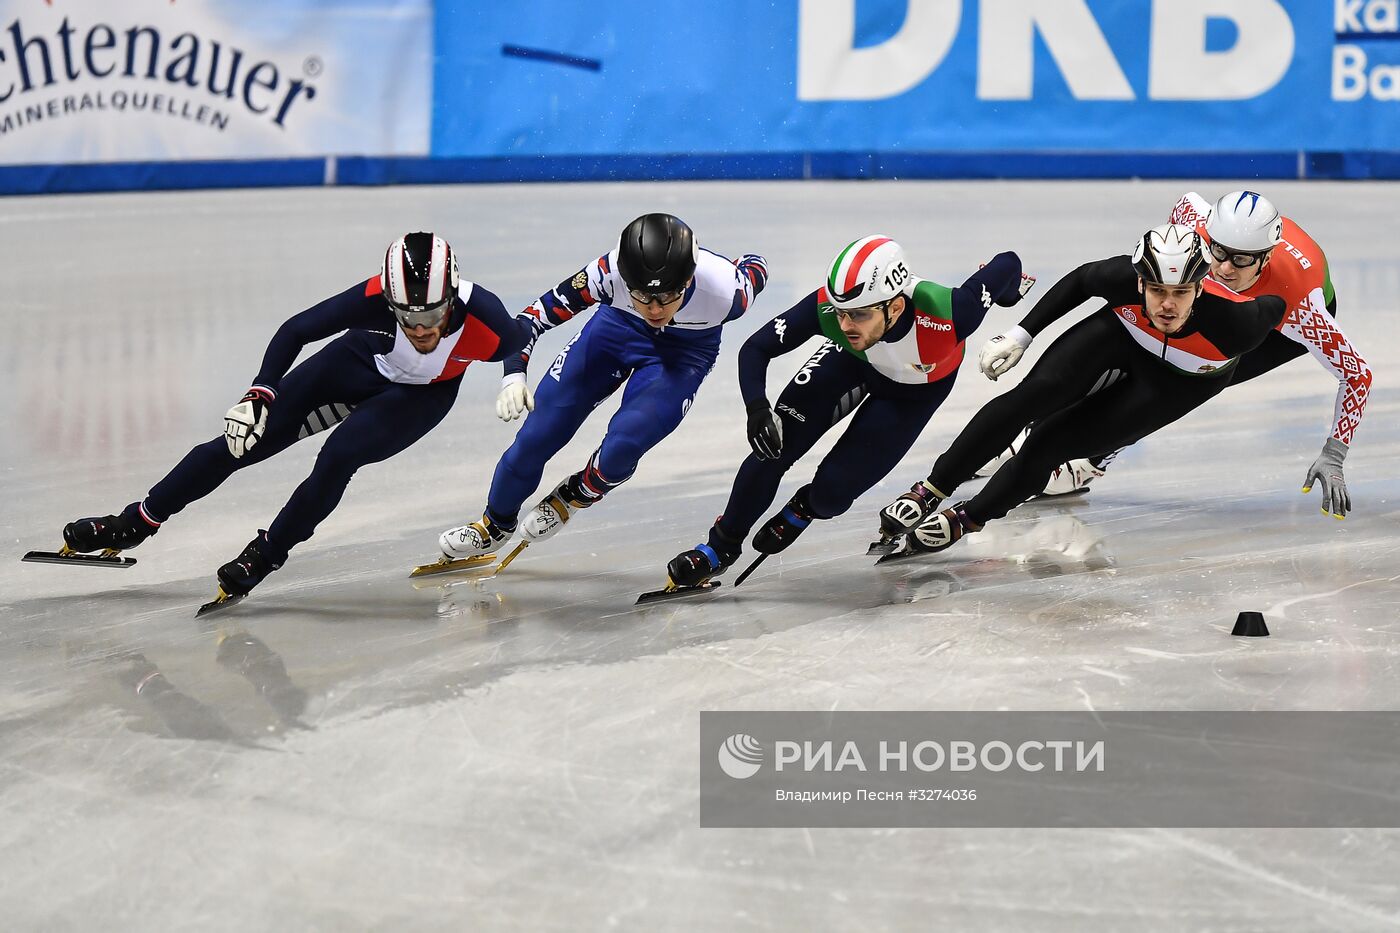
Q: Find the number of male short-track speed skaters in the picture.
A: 5